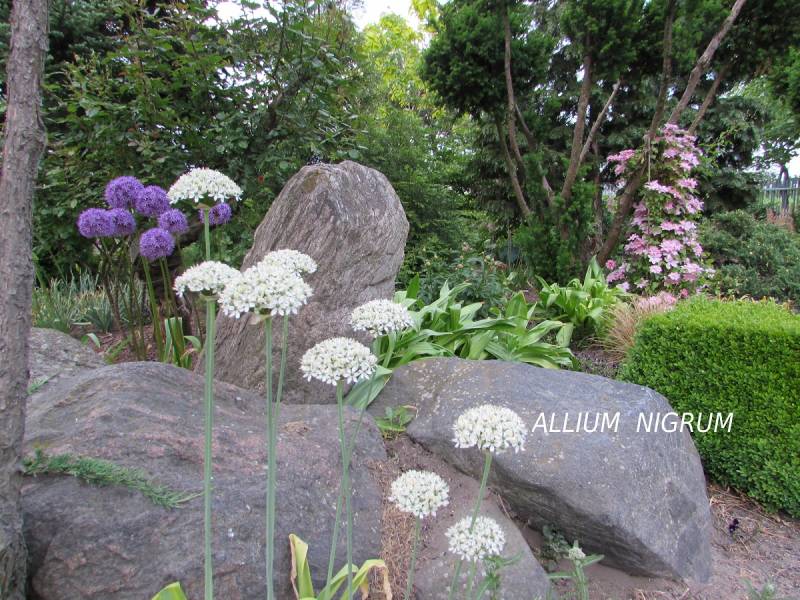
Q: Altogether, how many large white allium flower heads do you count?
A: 9